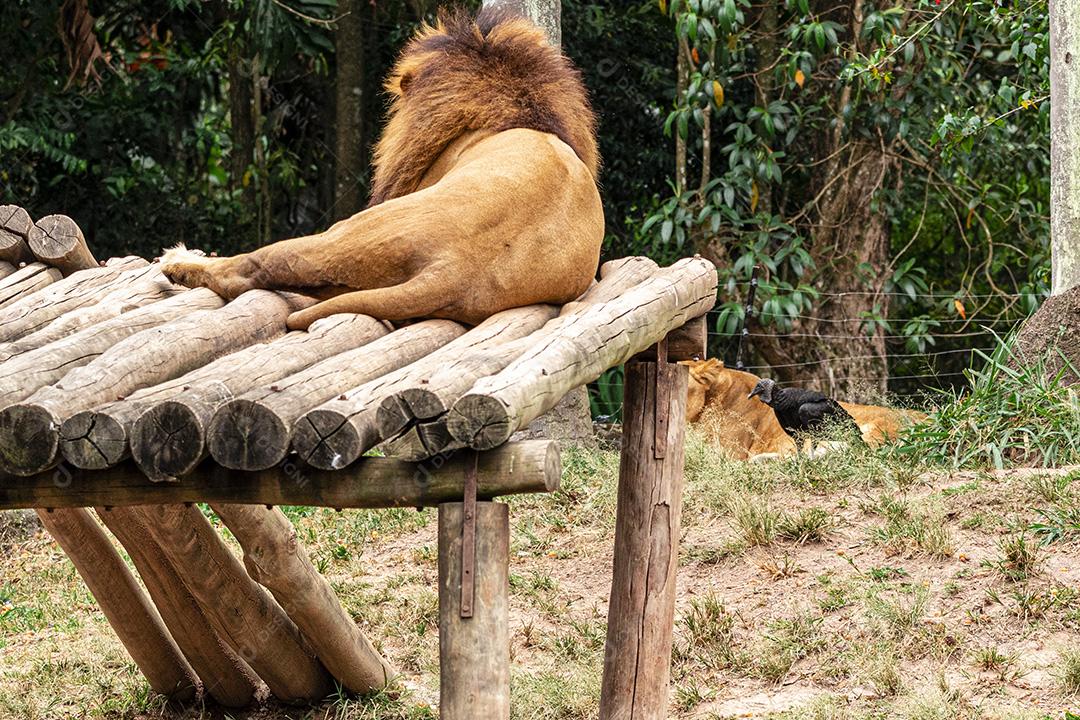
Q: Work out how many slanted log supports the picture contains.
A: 4